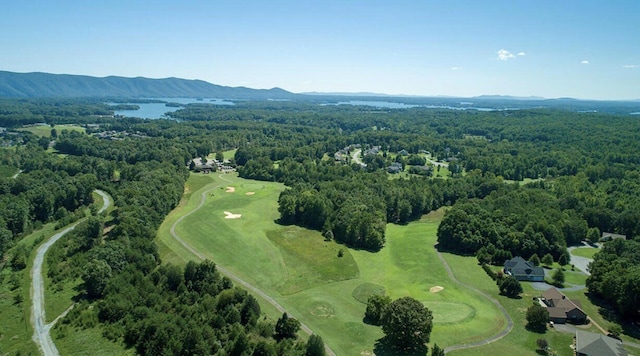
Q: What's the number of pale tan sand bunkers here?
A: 4